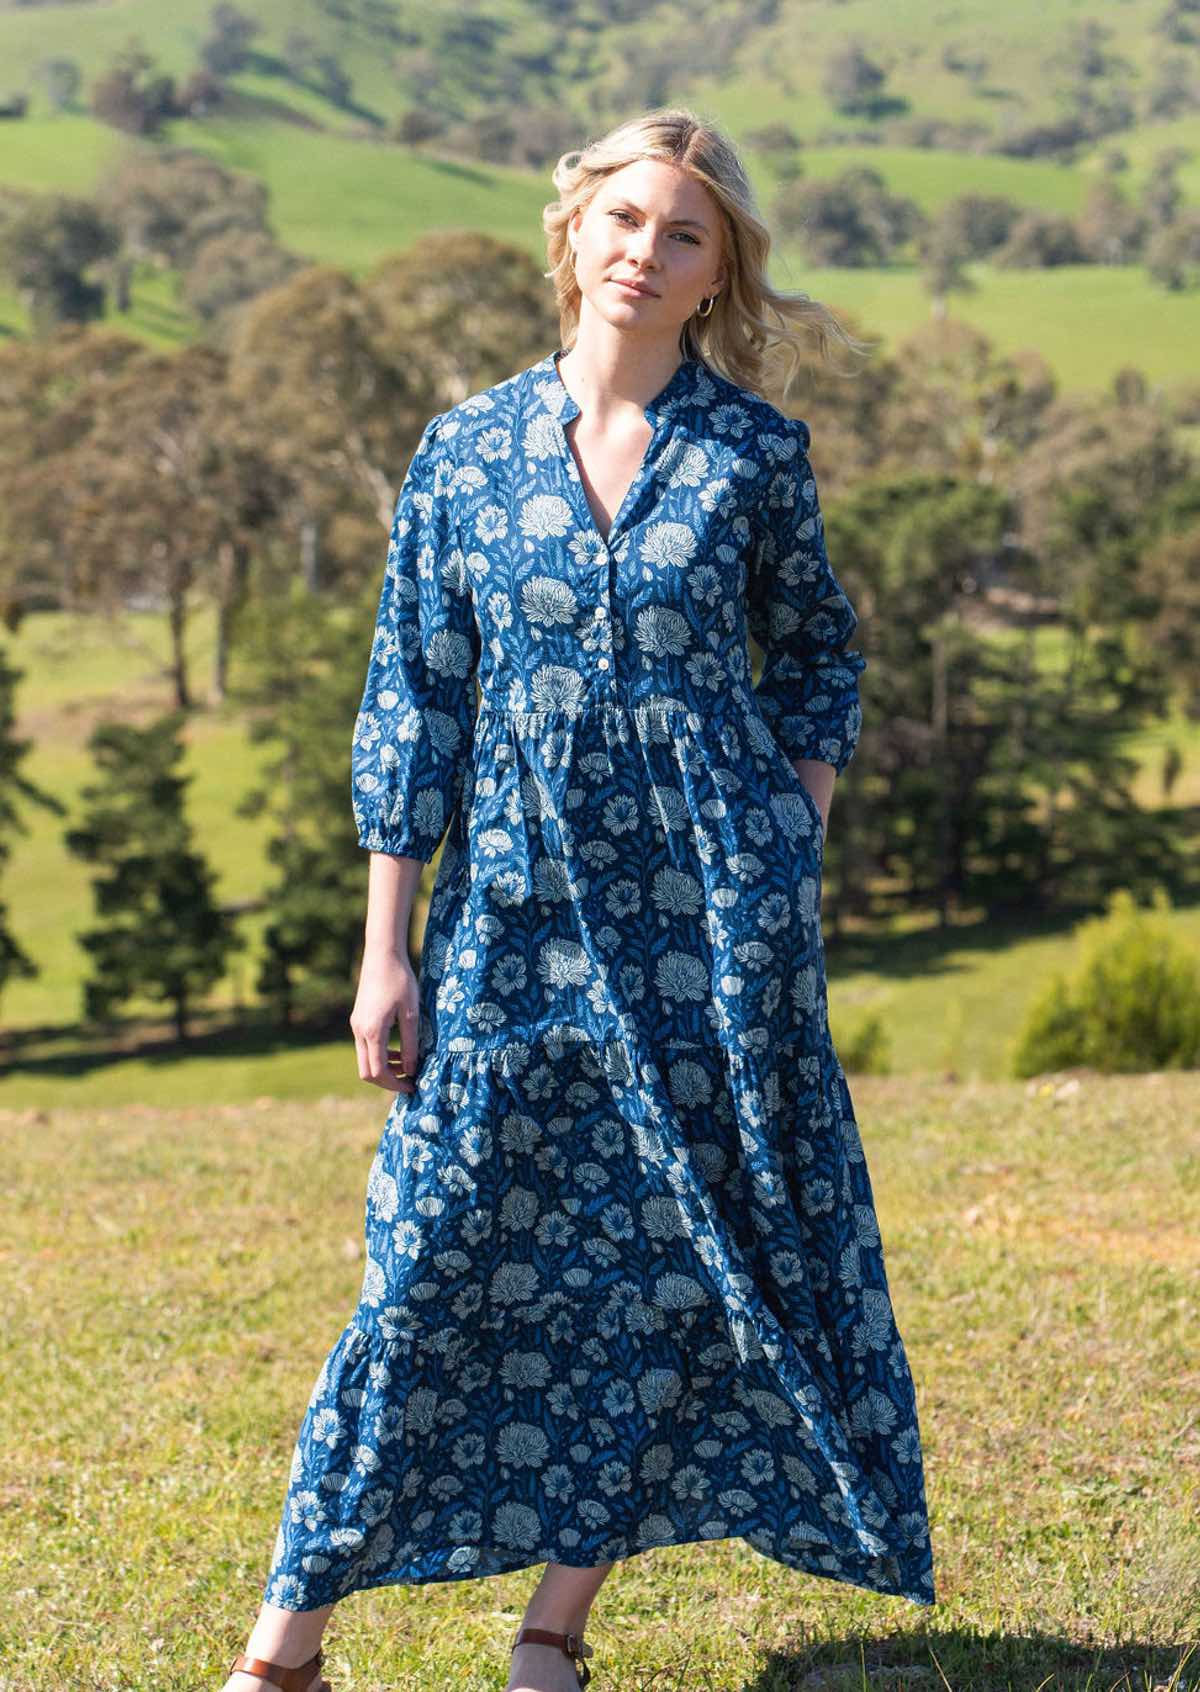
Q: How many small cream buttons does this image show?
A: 3